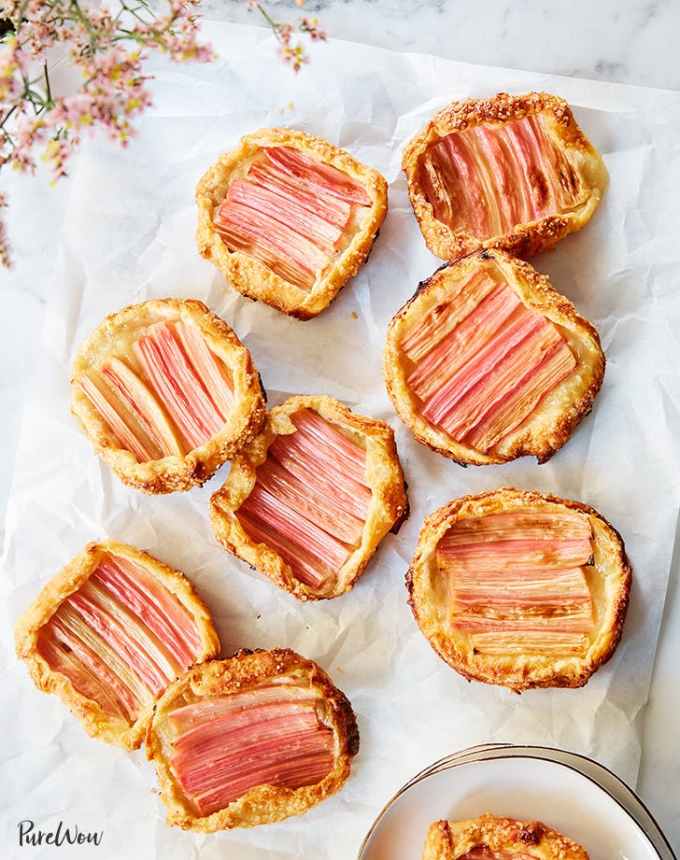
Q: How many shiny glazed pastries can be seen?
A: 9